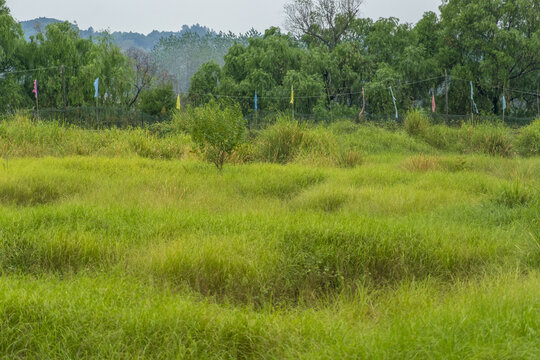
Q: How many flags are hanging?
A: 10